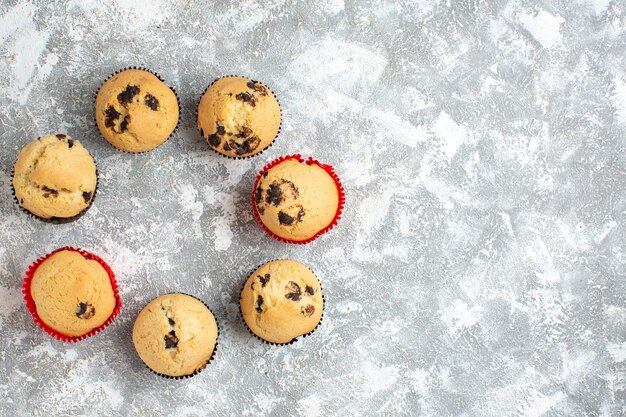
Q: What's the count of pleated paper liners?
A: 7